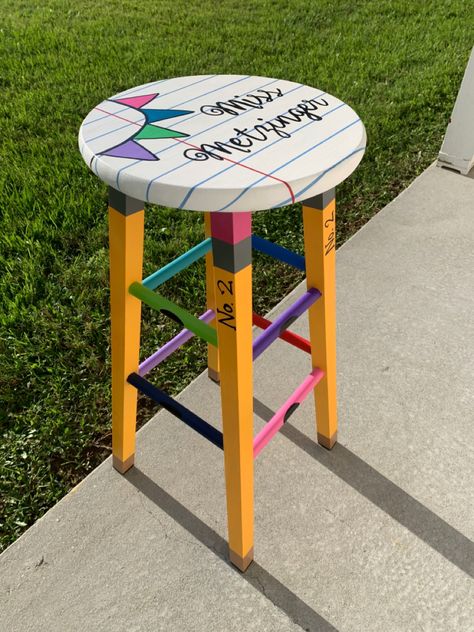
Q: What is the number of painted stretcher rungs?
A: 8